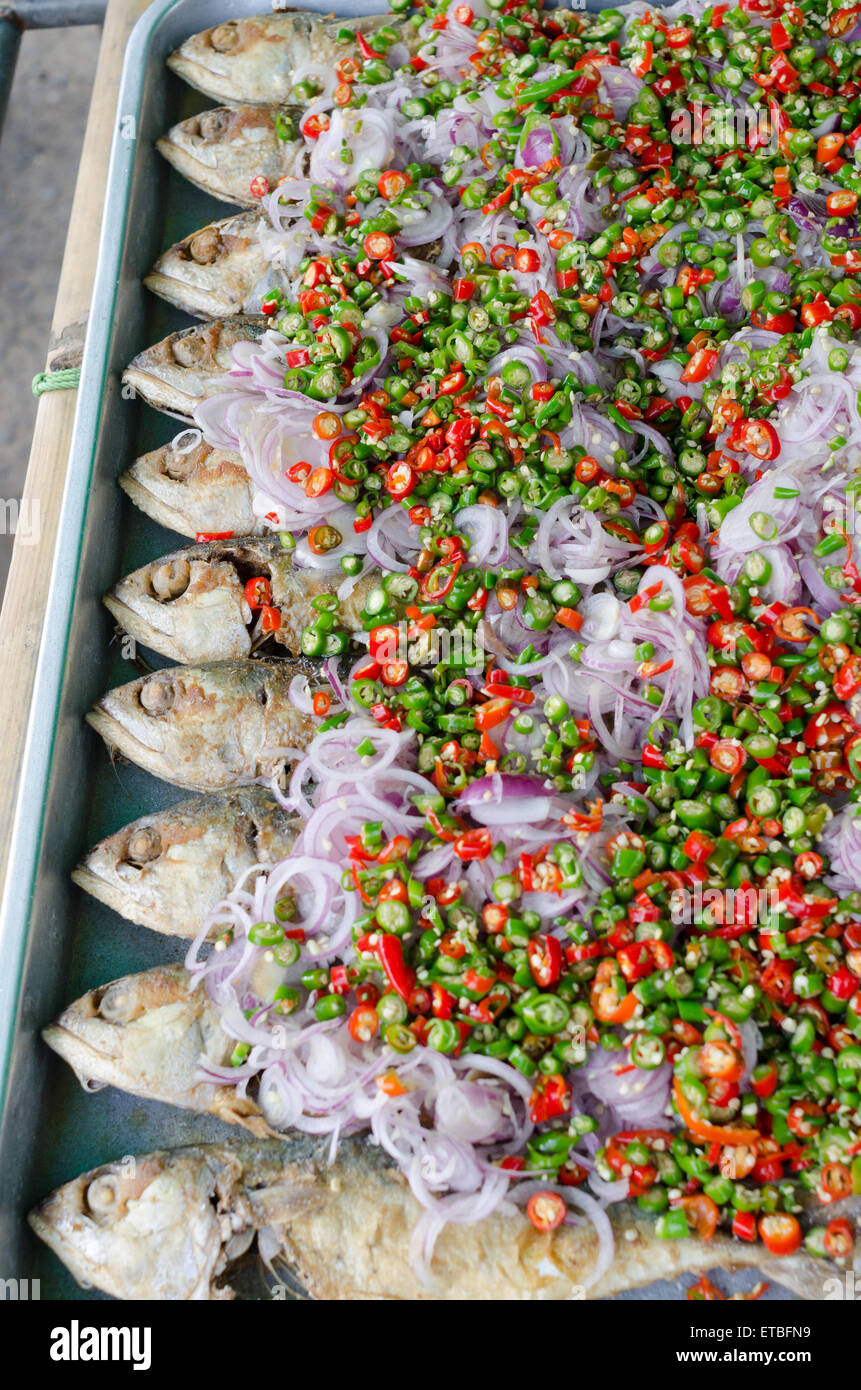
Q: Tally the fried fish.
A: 10